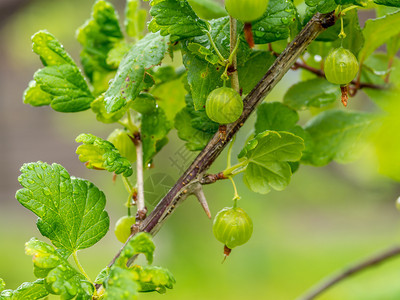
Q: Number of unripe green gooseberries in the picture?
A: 6